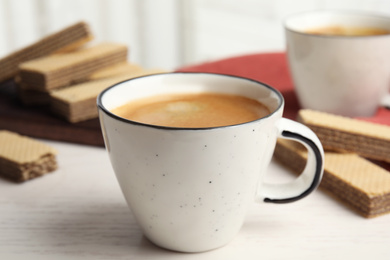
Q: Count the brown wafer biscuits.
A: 7